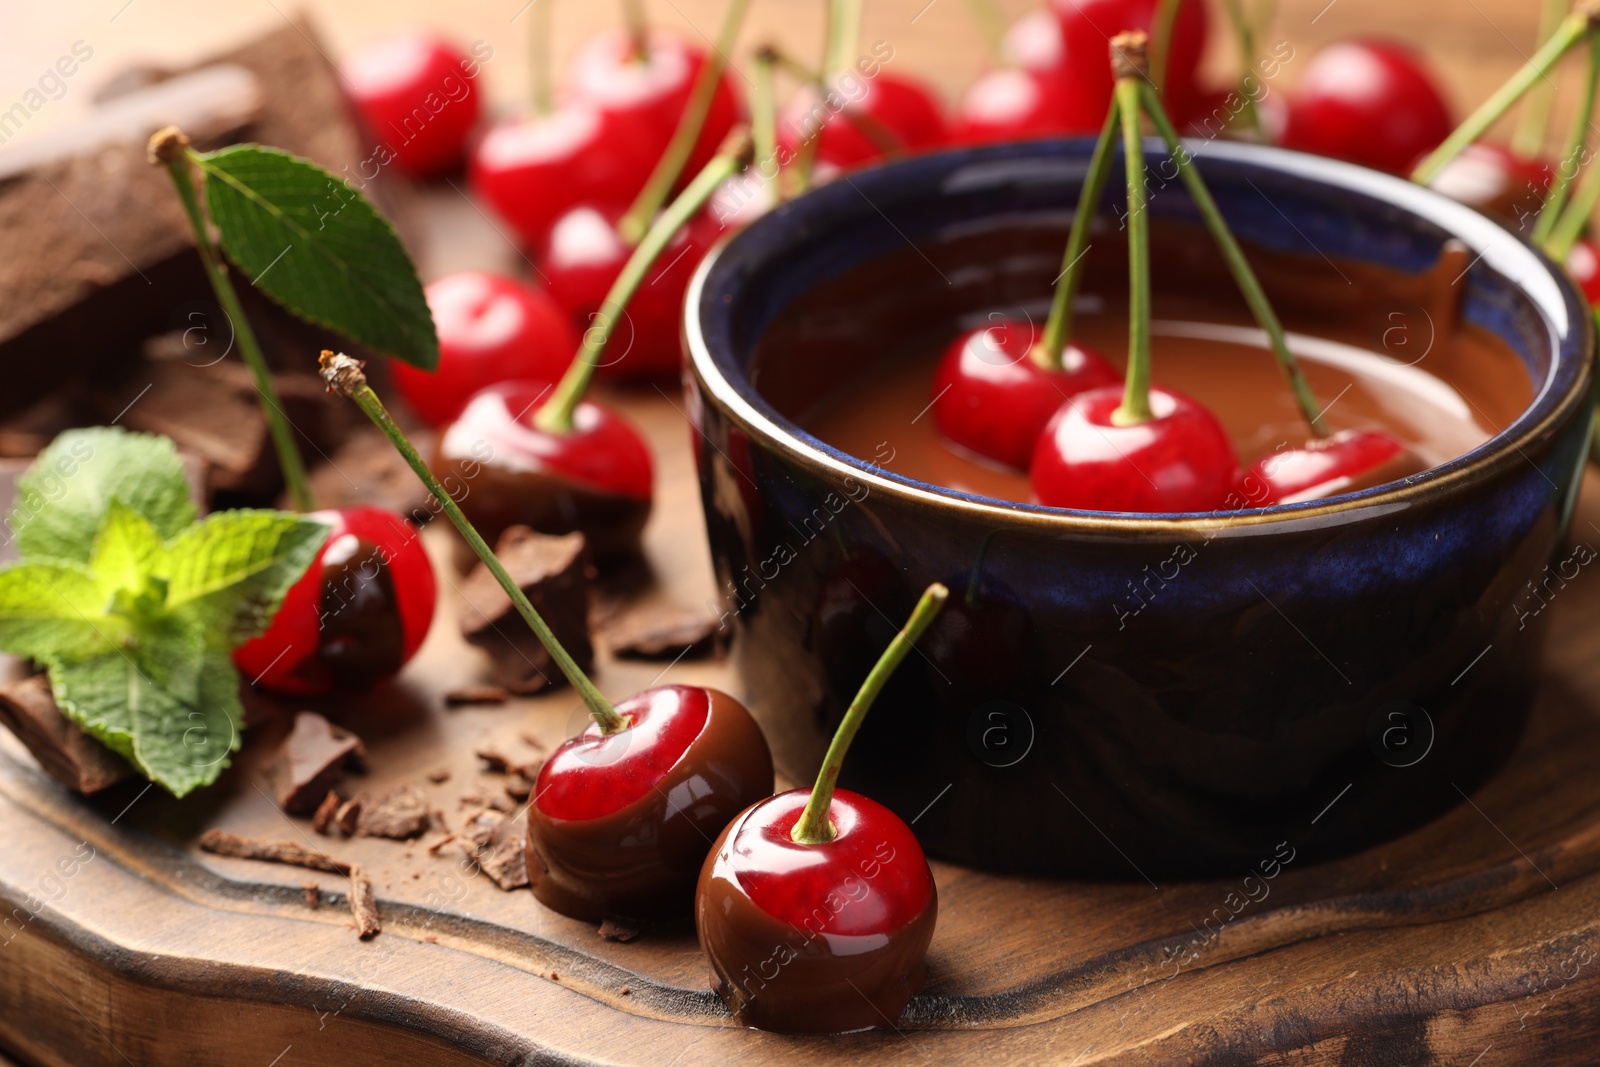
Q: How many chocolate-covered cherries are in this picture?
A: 4